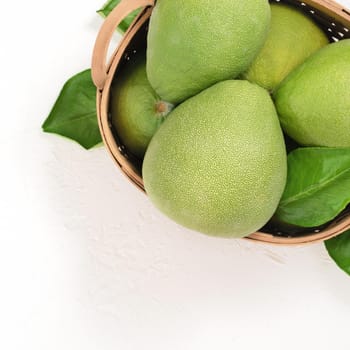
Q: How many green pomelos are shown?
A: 5